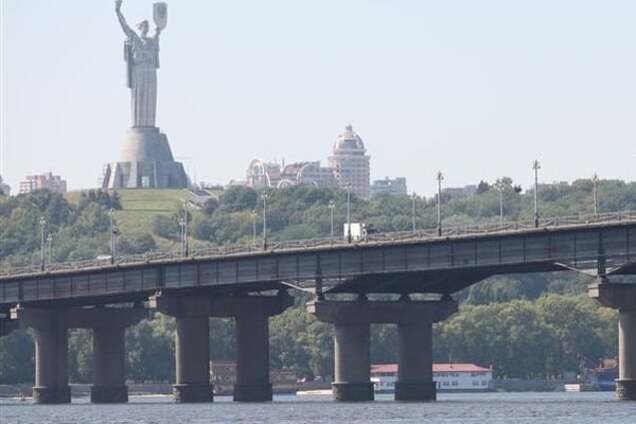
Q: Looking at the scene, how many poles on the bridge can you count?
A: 14